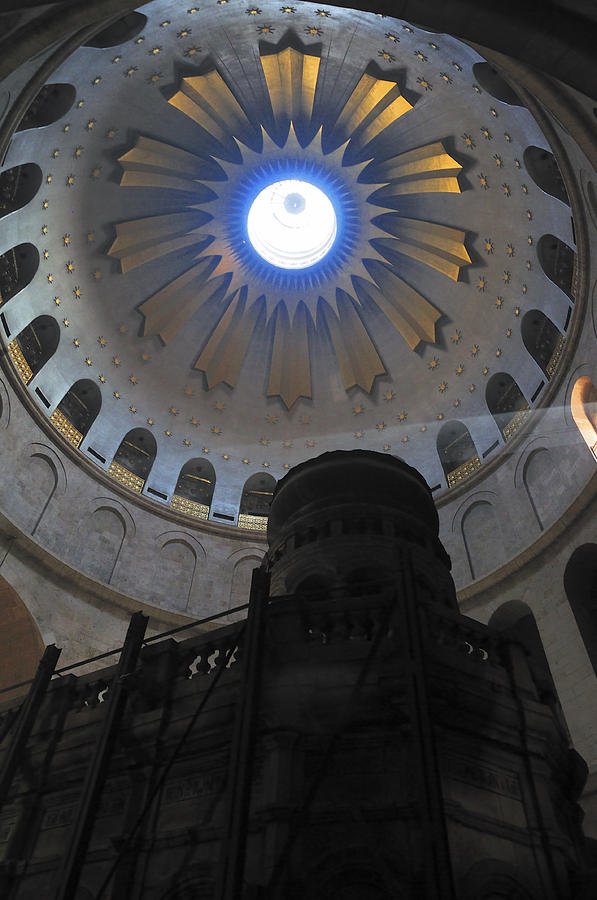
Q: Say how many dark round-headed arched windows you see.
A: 15